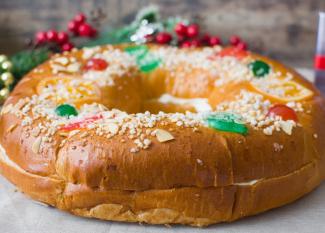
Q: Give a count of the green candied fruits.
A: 4